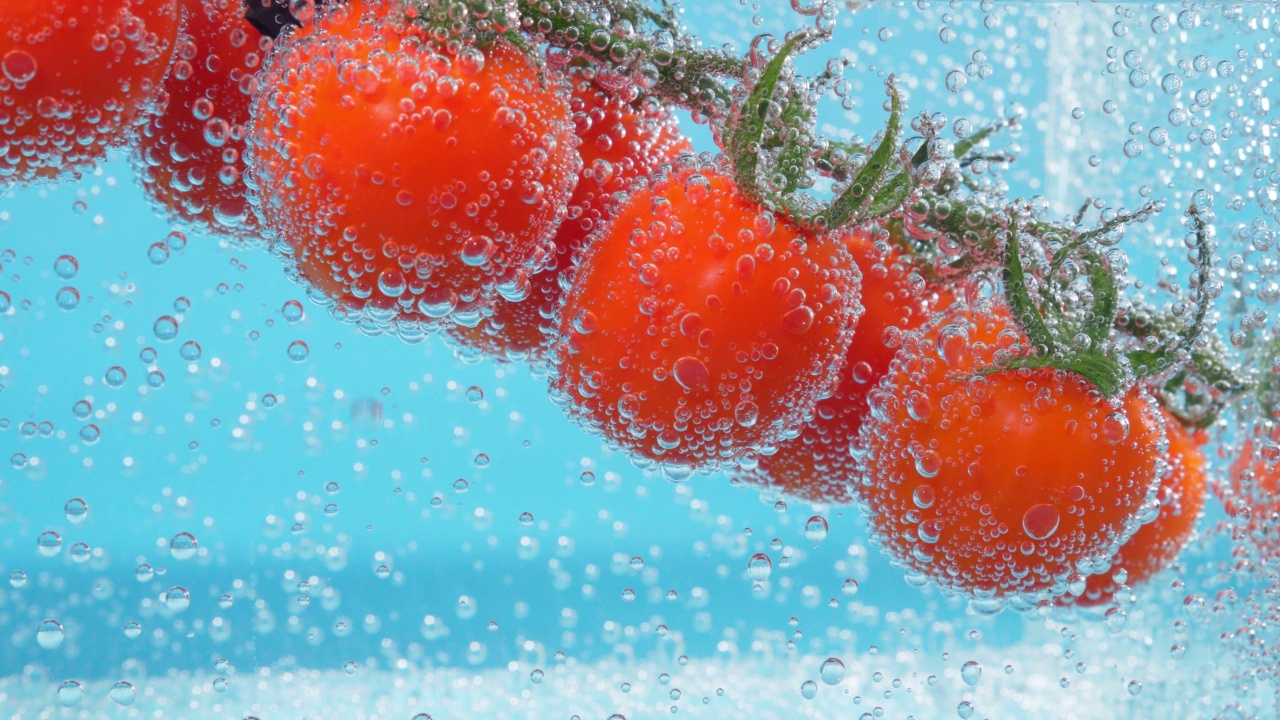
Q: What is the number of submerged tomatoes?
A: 8